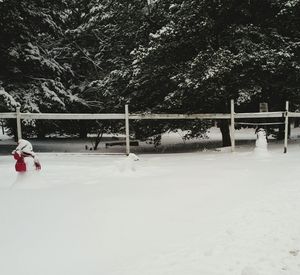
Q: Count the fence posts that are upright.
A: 4